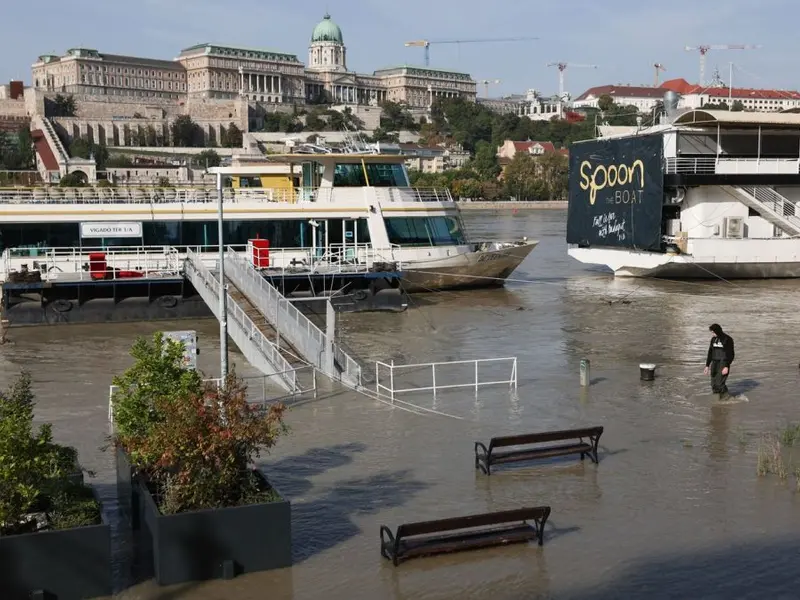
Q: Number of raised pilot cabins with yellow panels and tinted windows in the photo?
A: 1